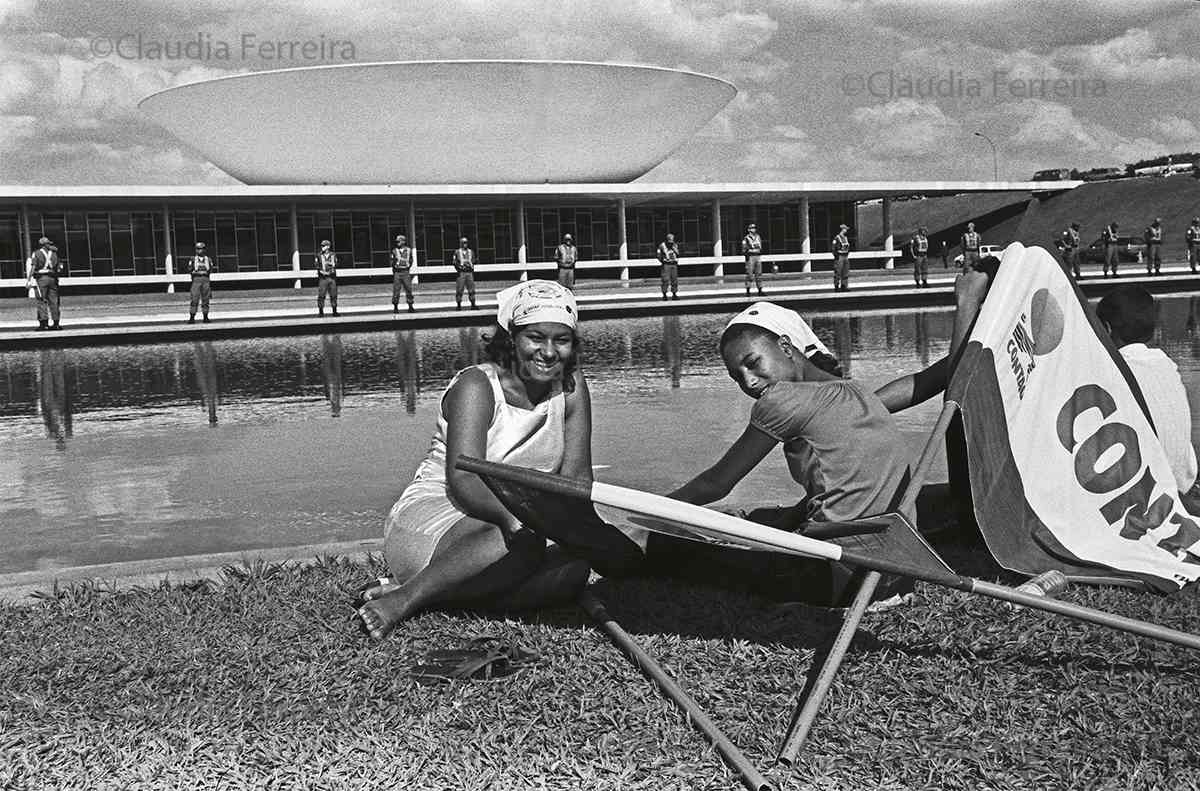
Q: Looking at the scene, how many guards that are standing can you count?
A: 15